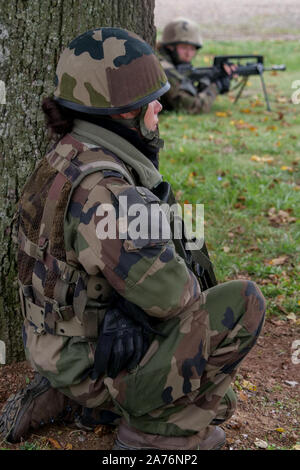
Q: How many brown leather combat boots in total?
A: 2